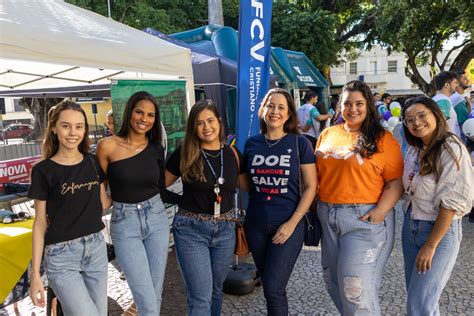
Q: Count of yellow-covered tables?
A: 1